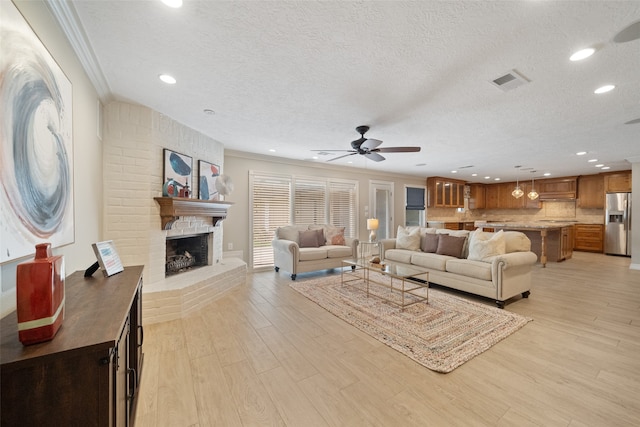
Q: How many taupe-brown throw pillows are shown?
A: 4